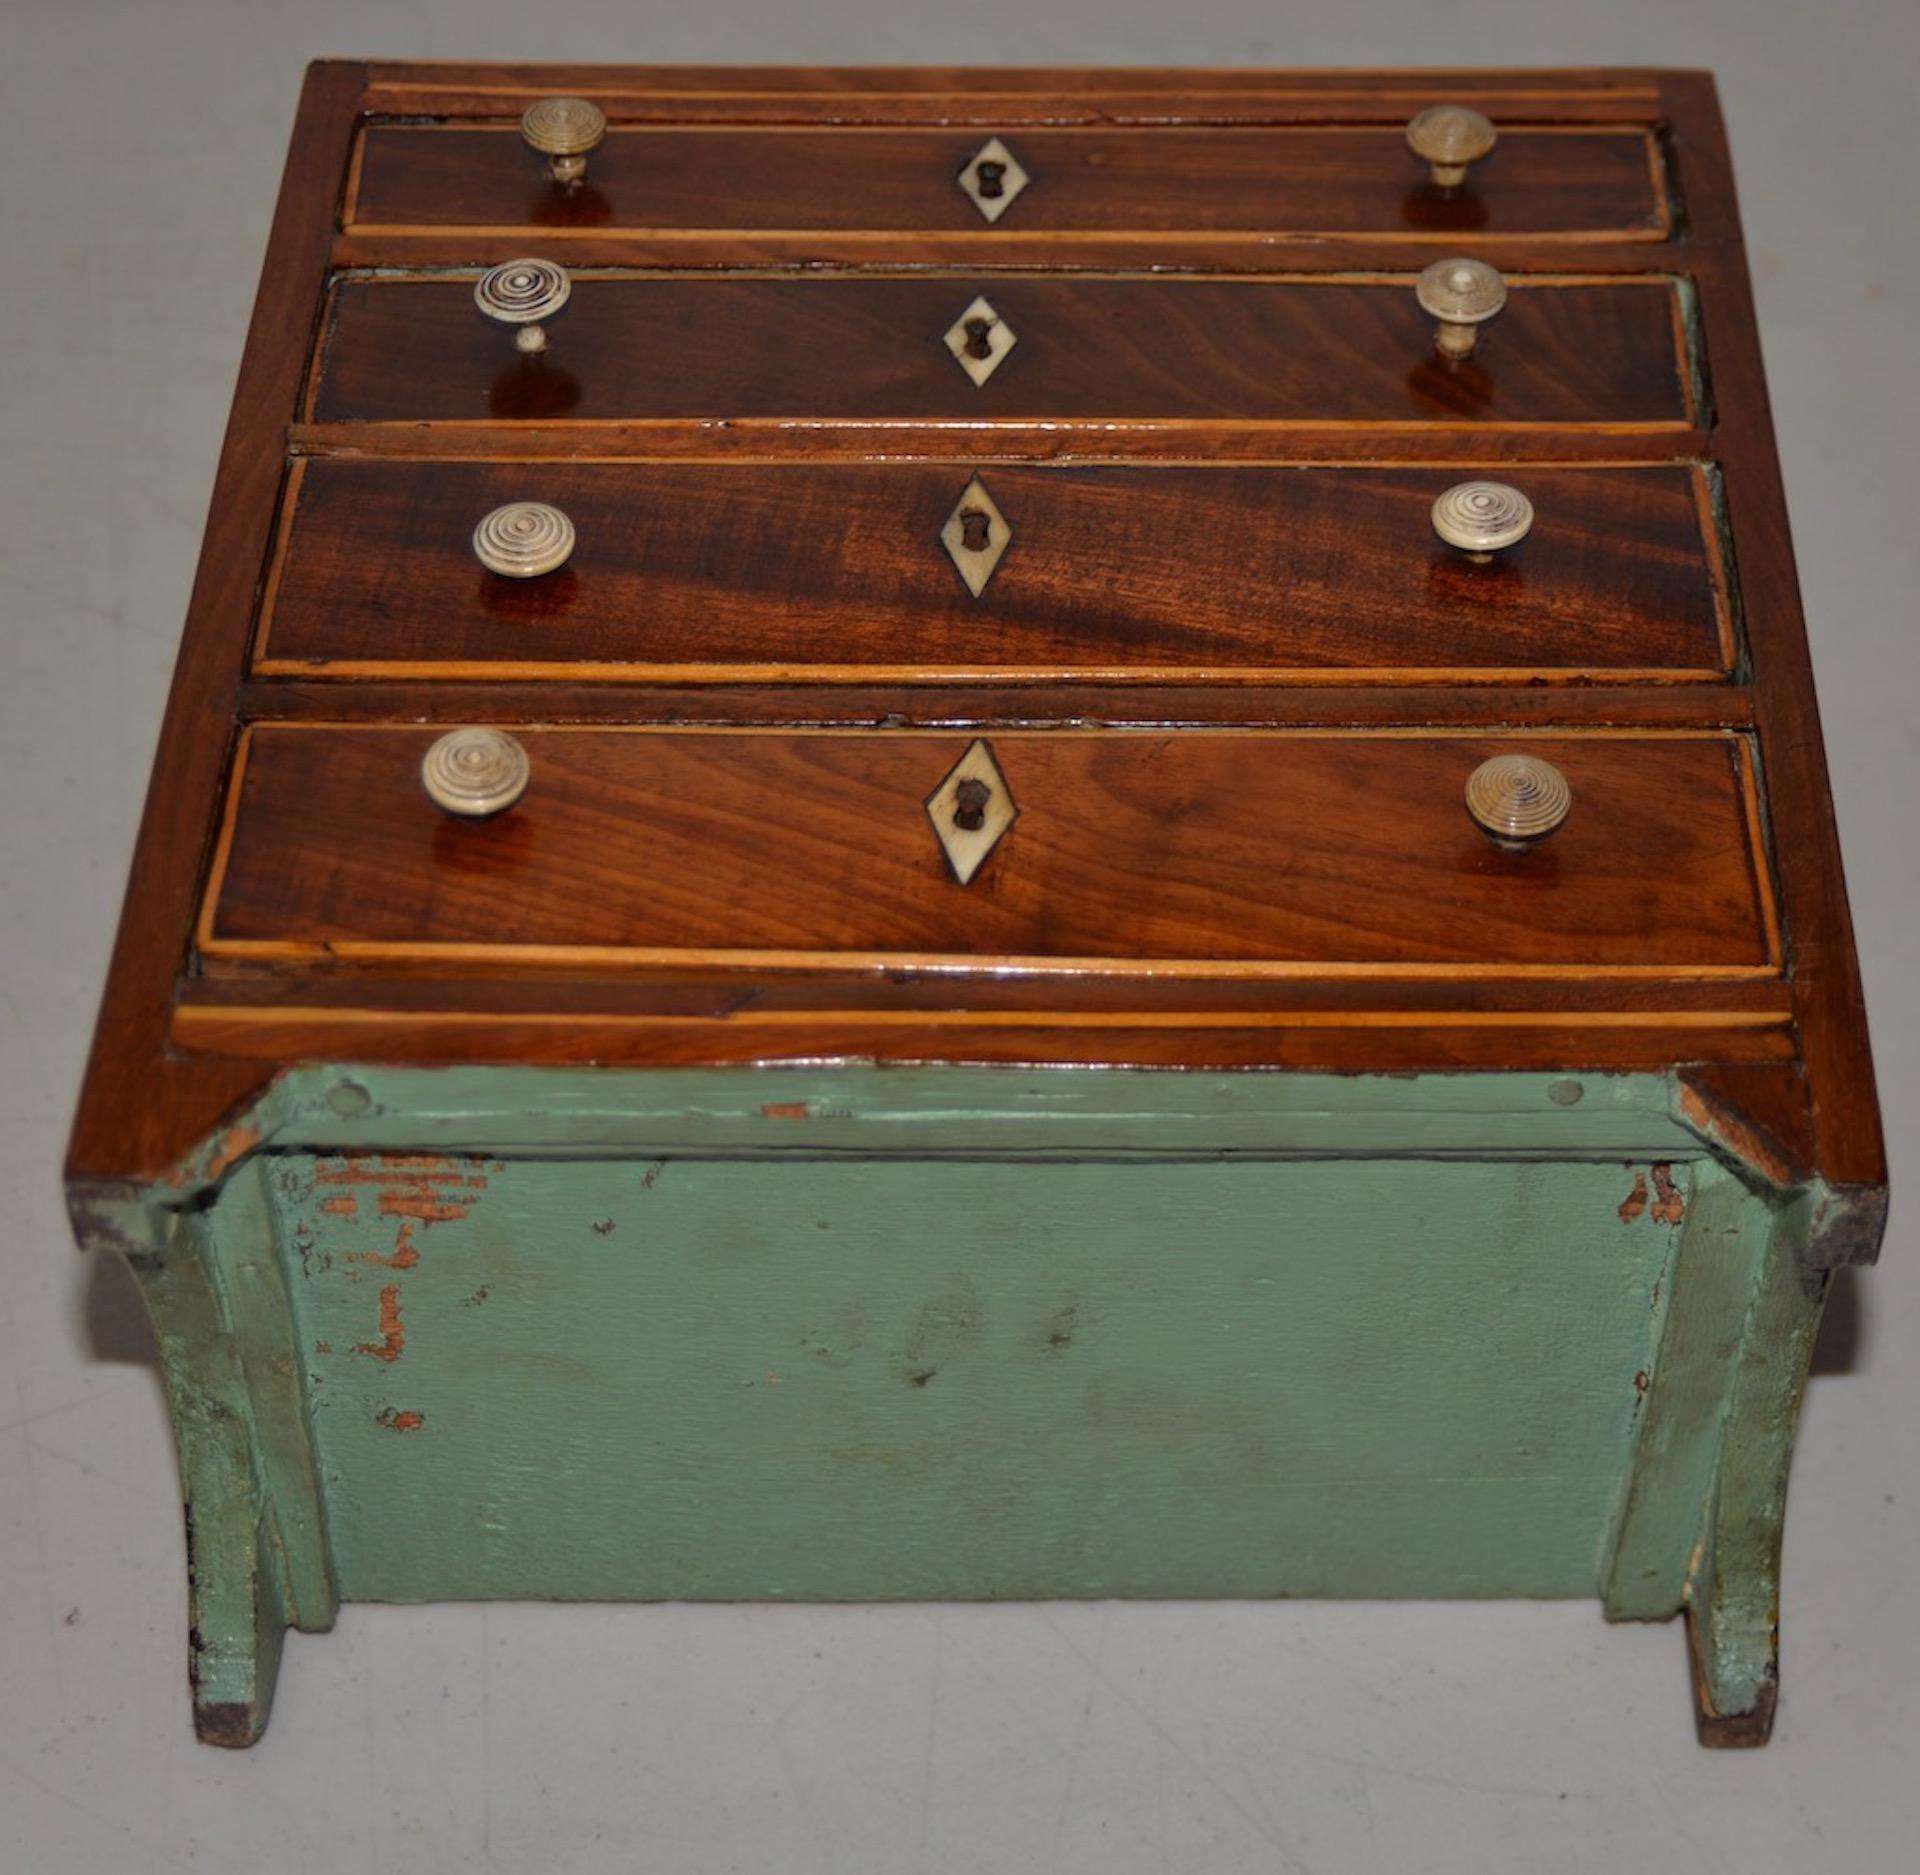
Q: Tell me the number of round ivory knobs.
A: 8